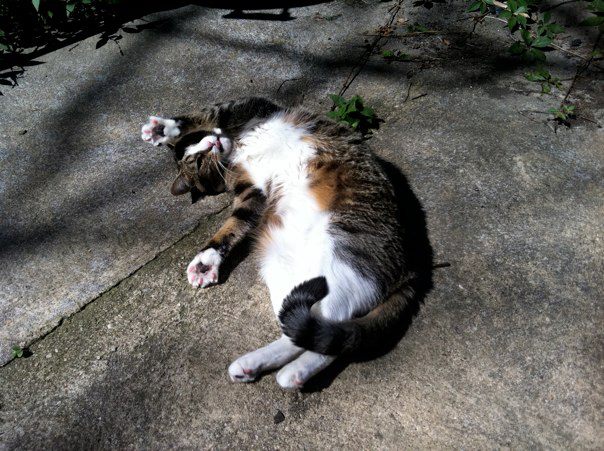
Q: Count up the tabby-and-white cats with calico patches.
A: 1